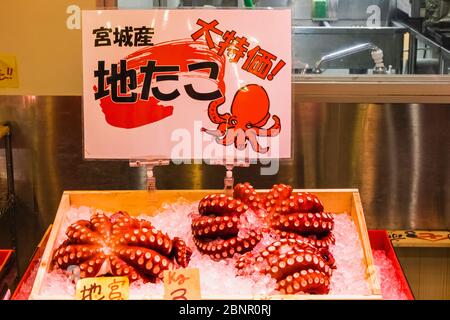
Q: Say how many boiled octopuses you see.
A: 3